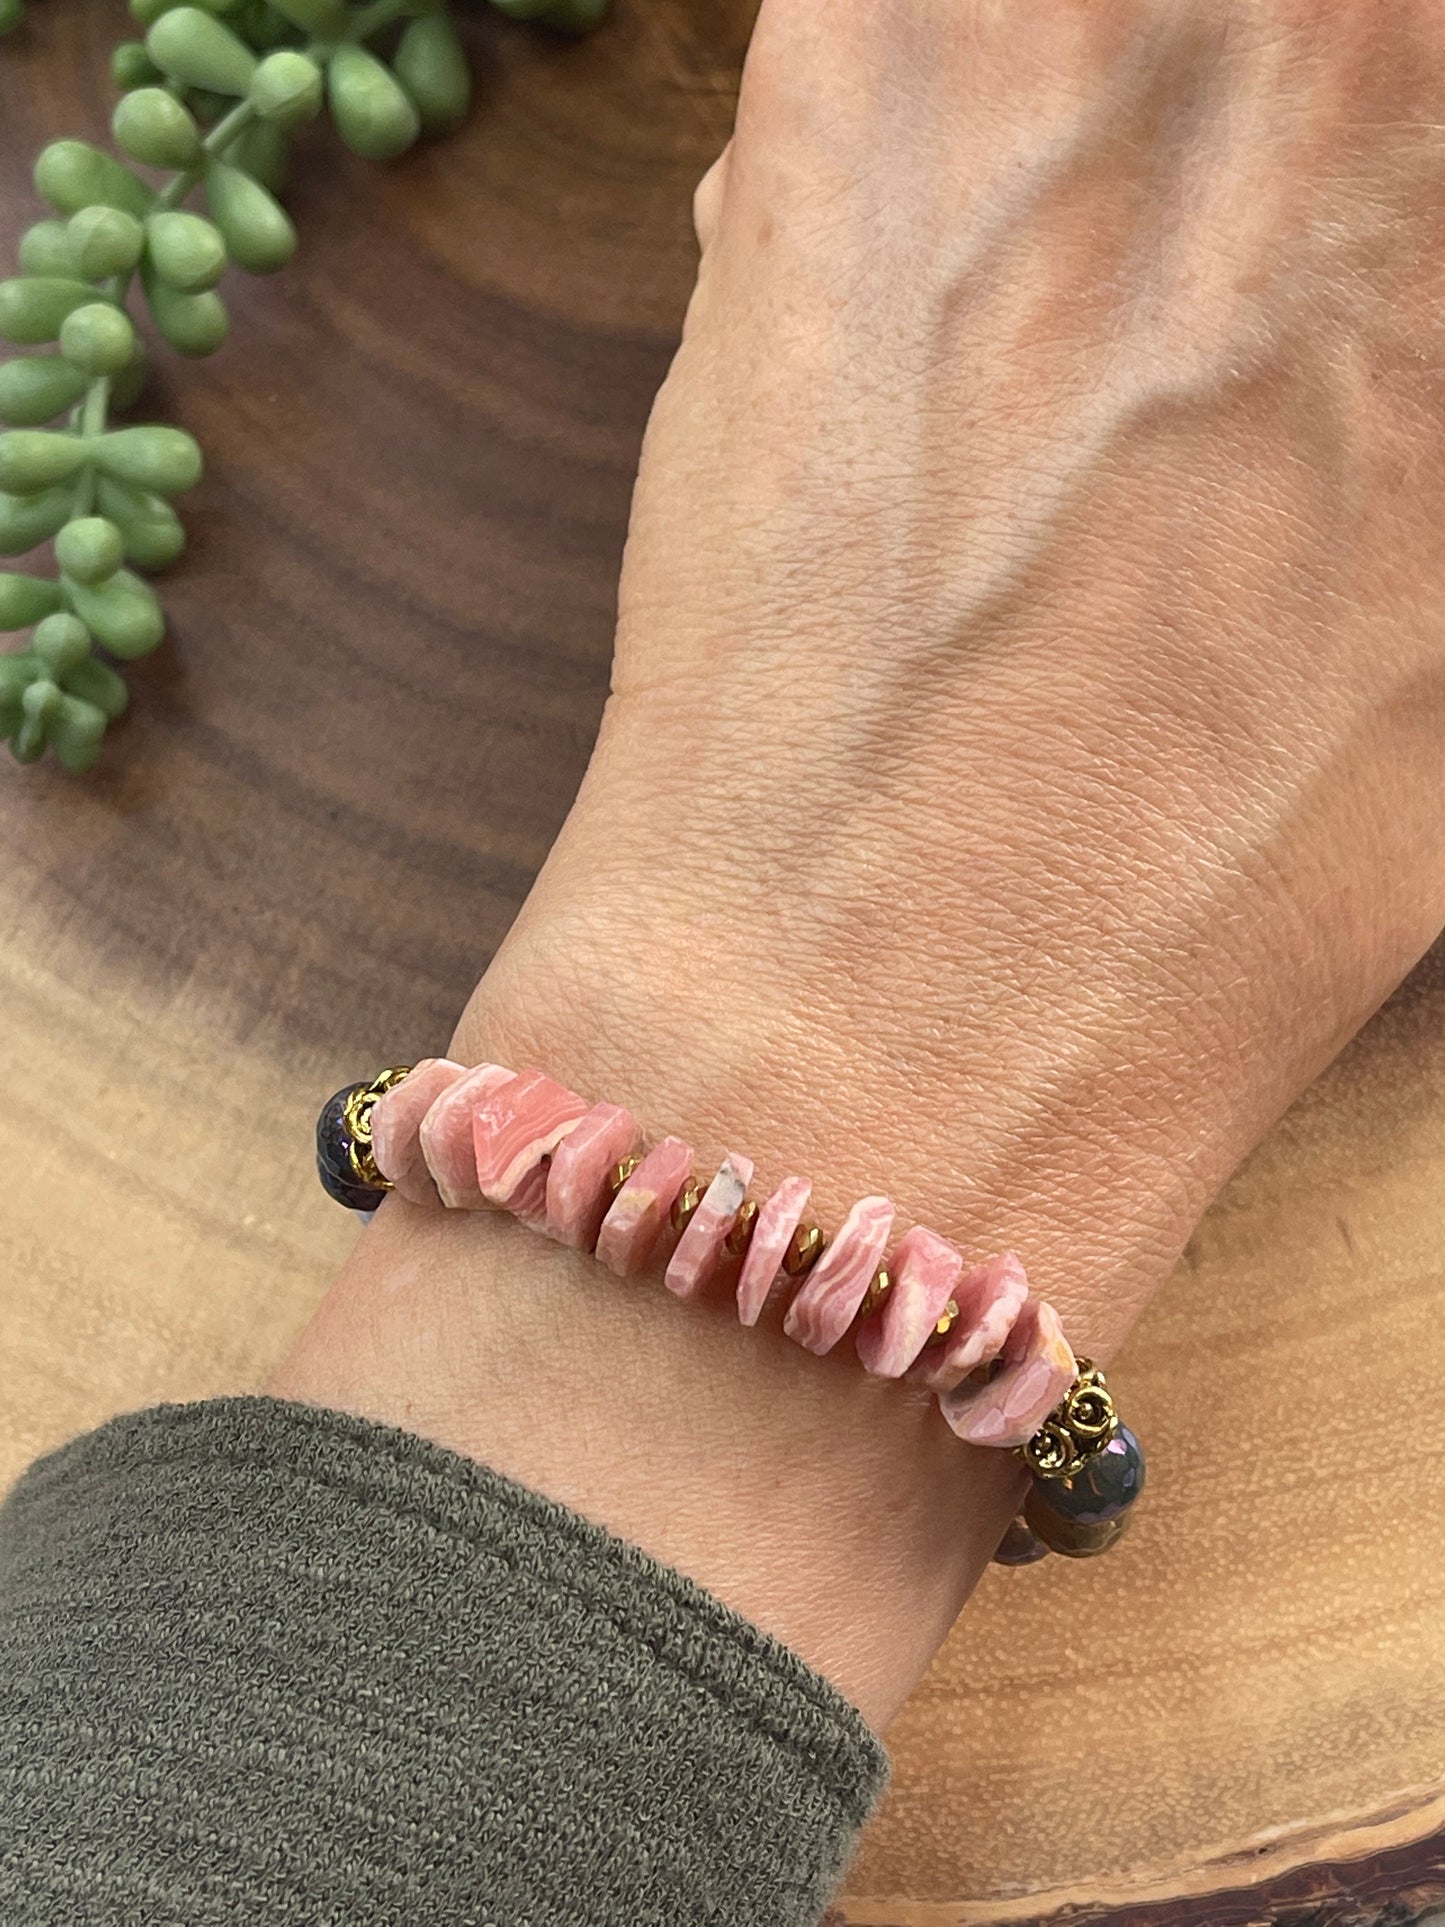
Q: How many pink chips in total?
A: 11